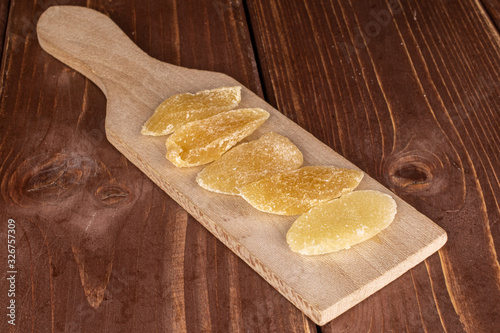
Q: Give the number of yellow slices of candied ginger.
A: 5